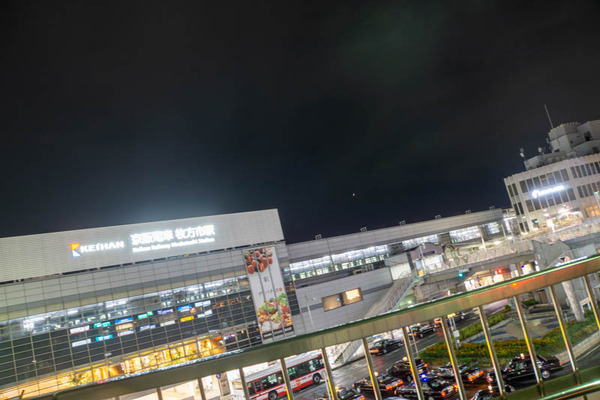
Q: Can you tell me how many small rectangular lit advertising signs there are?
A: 14